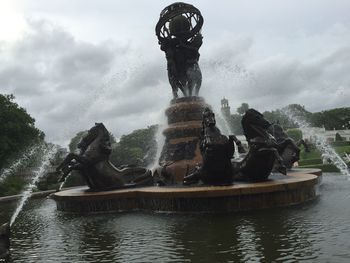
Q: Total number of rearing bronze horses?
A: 4